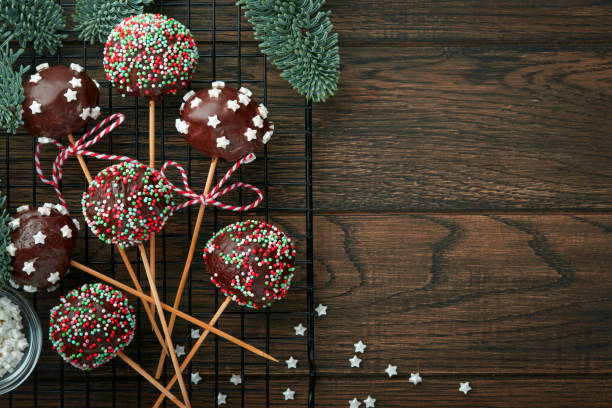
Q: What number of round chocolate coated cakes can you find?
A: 7